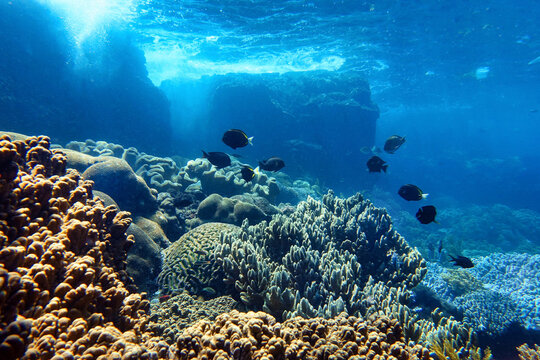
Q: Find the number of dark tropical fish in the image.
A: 9